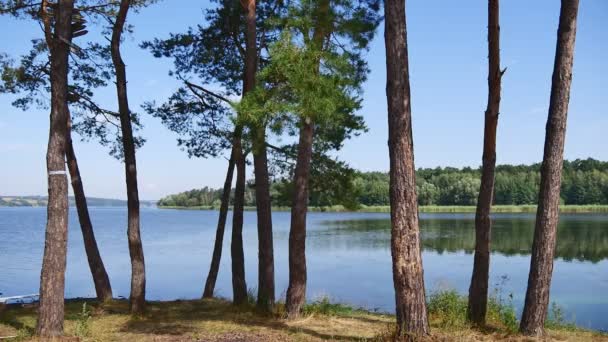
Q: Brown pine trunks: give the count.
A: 10